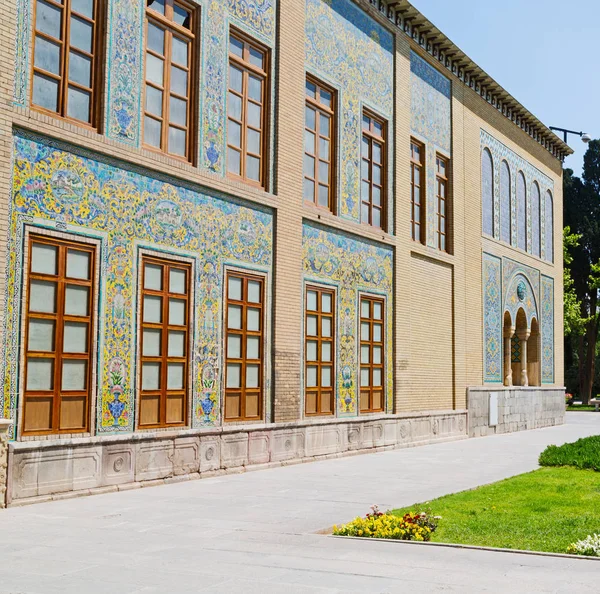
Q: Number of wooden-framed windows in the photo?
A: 12